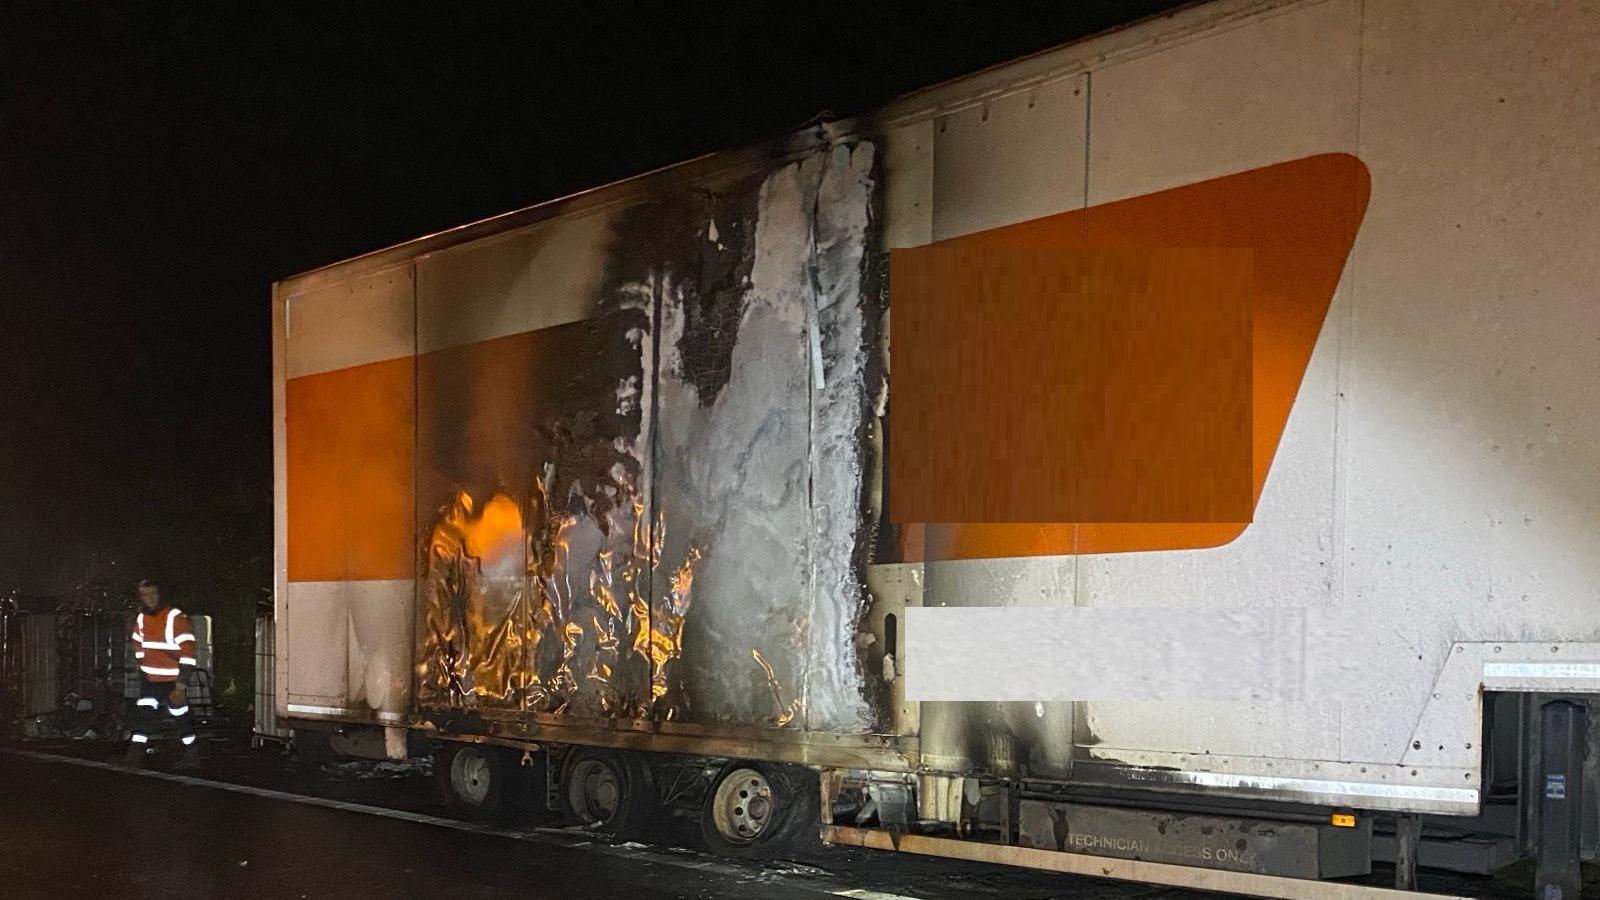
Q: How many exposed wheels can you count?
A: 3